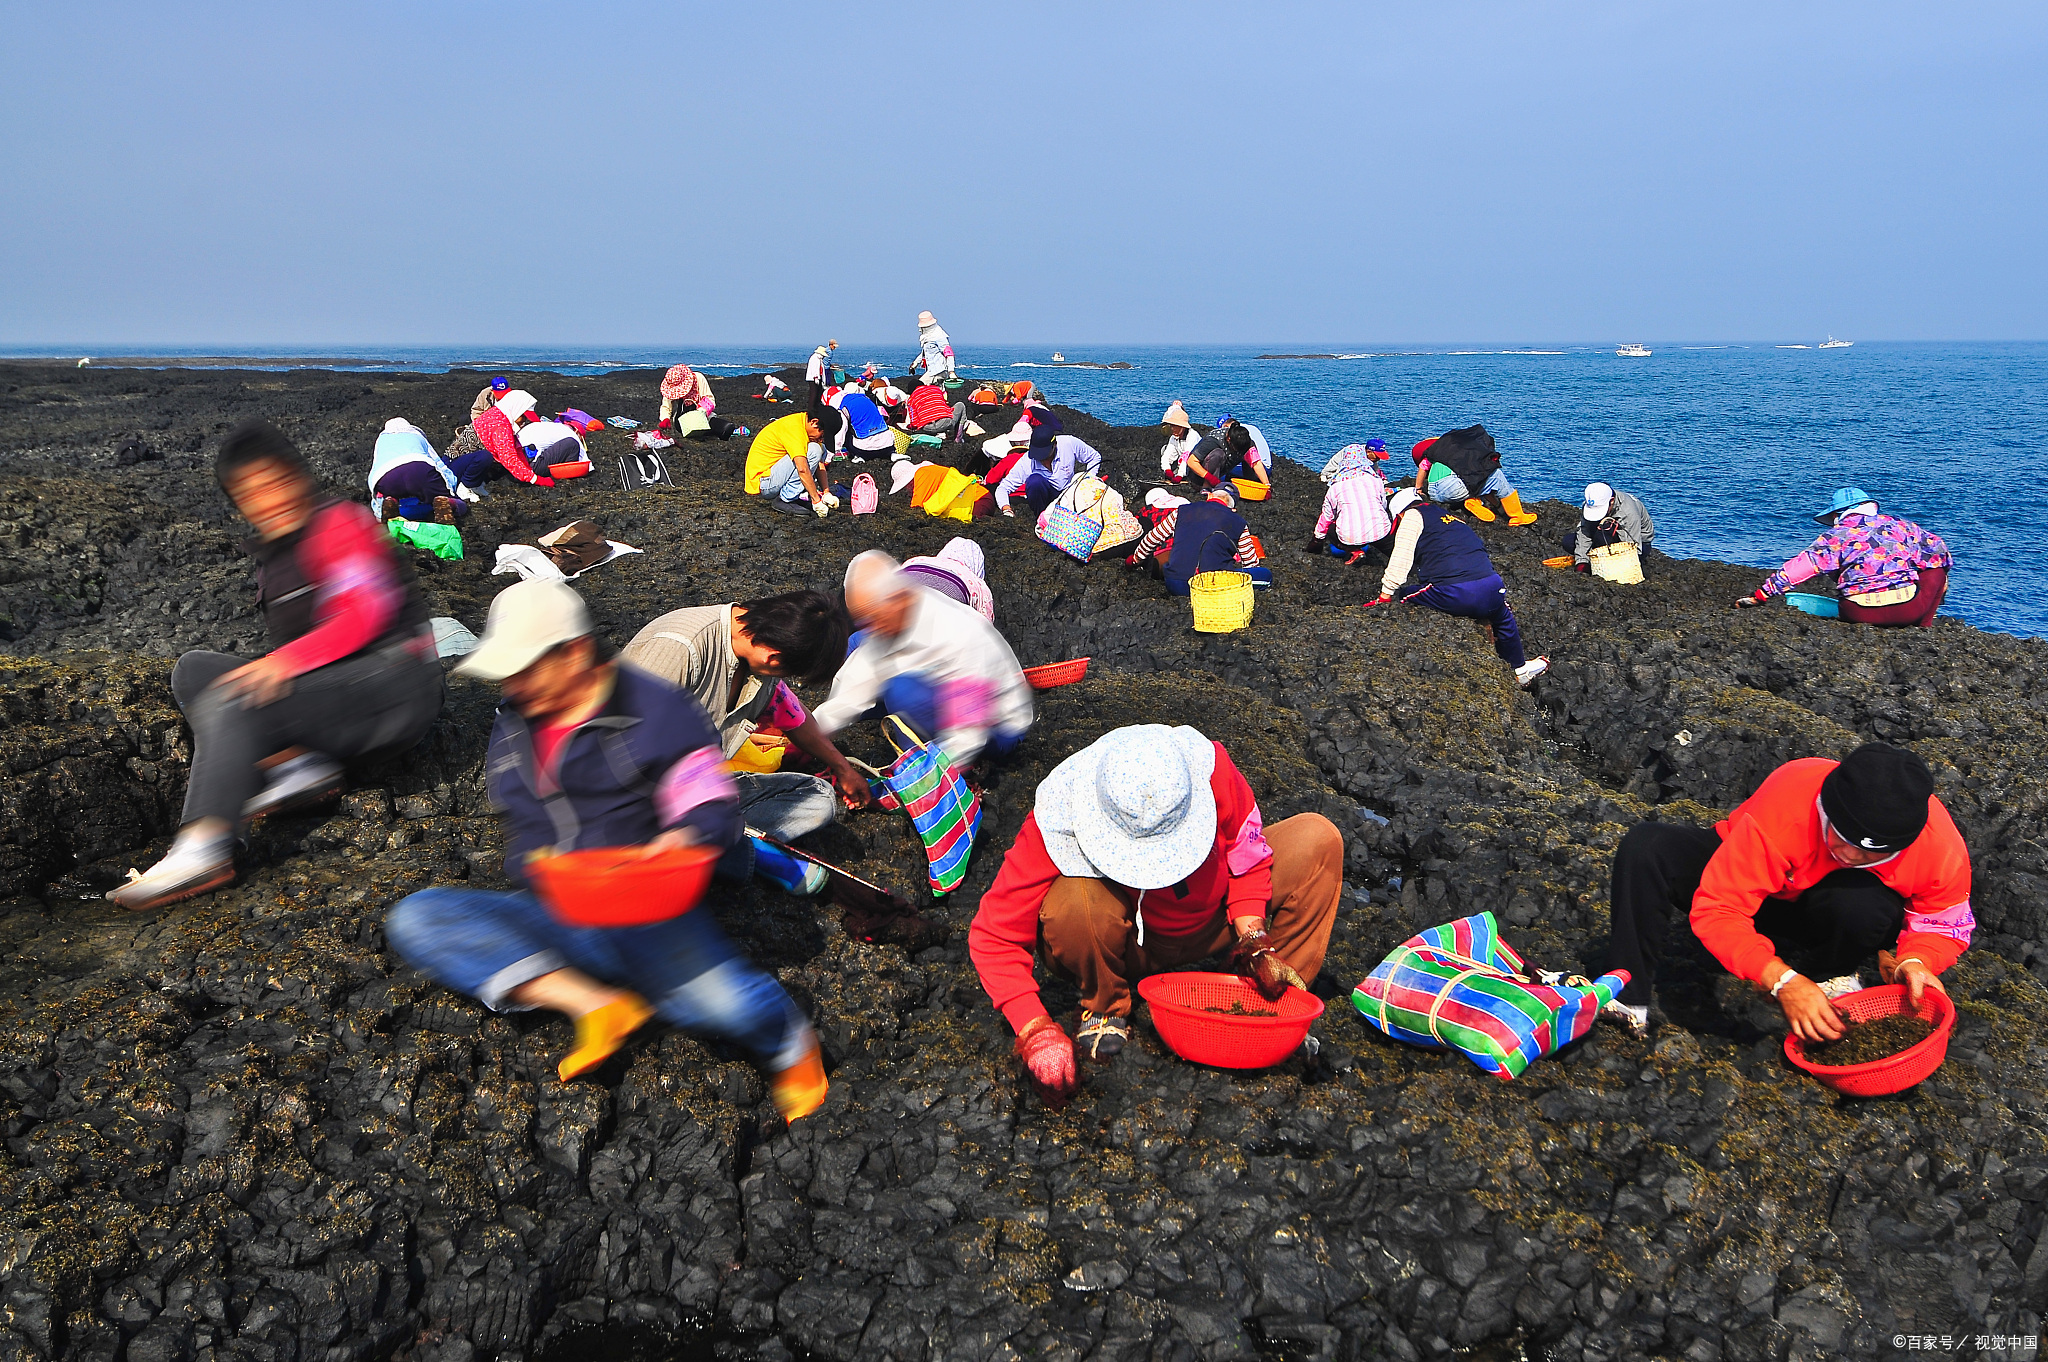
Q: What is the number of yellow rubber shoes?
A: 4